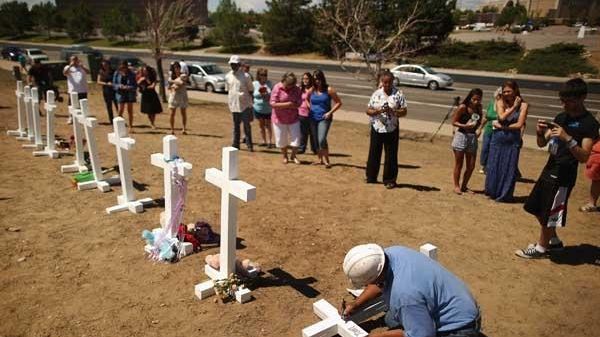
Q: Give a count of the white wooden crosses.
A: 10